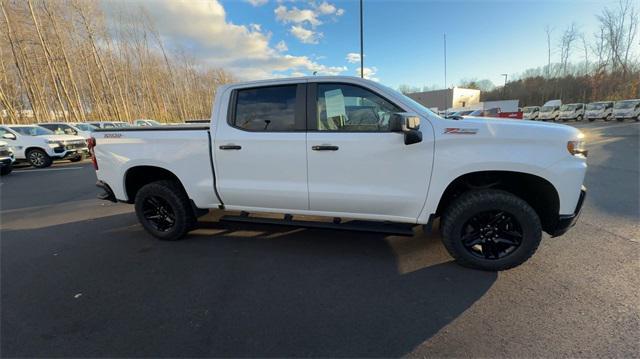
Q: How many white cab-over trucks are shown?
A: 5